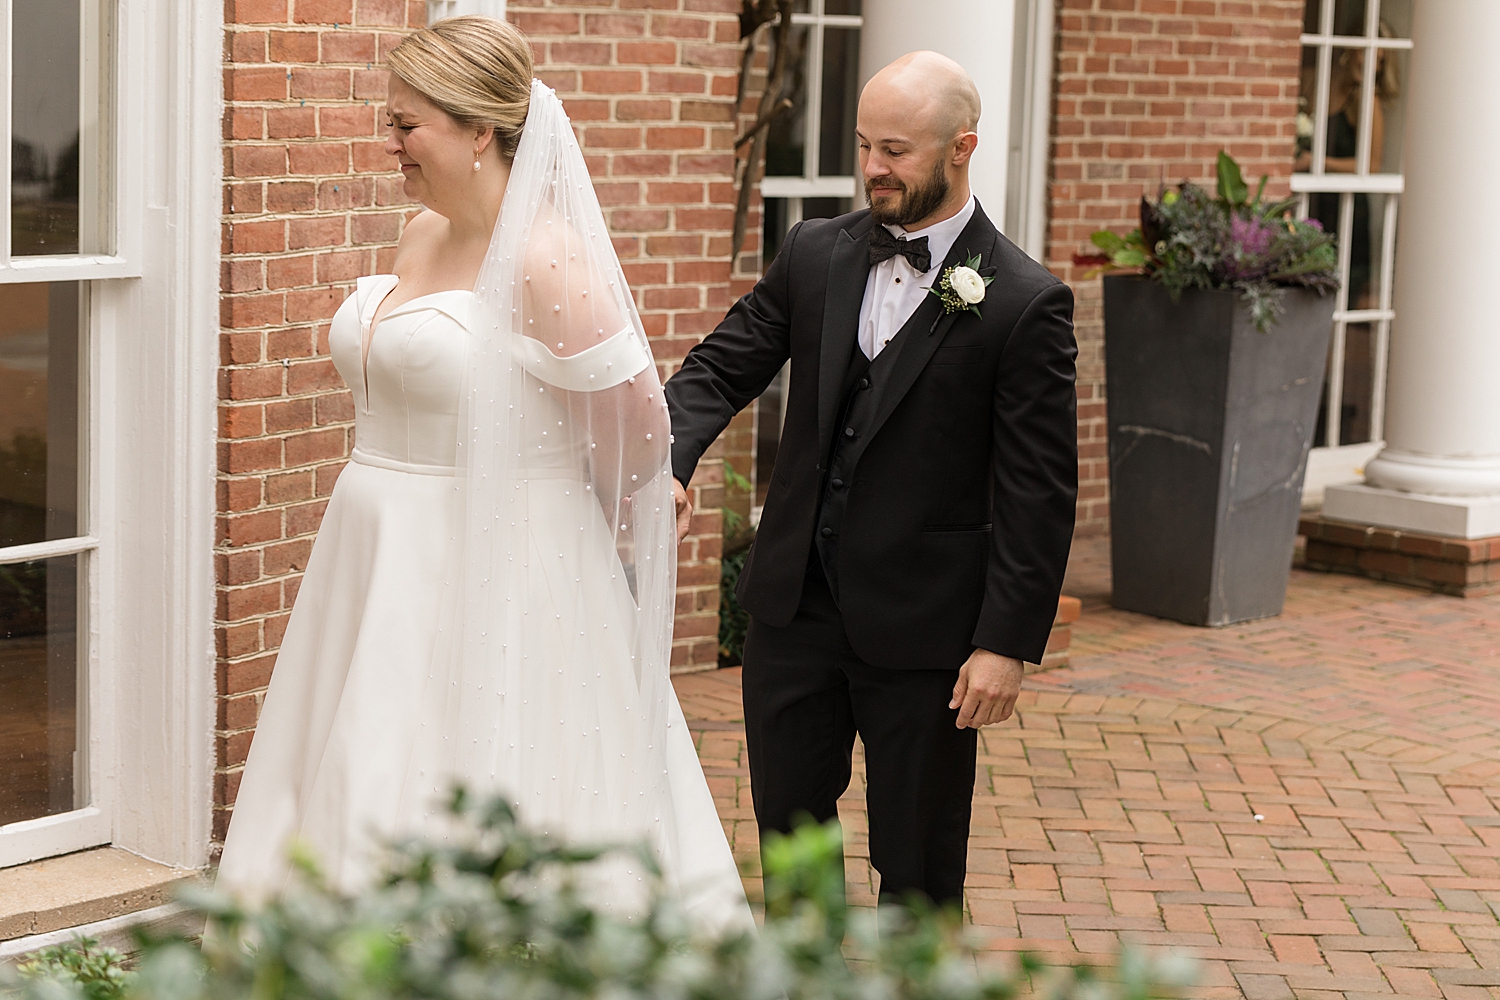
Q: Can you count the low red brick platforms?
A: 2